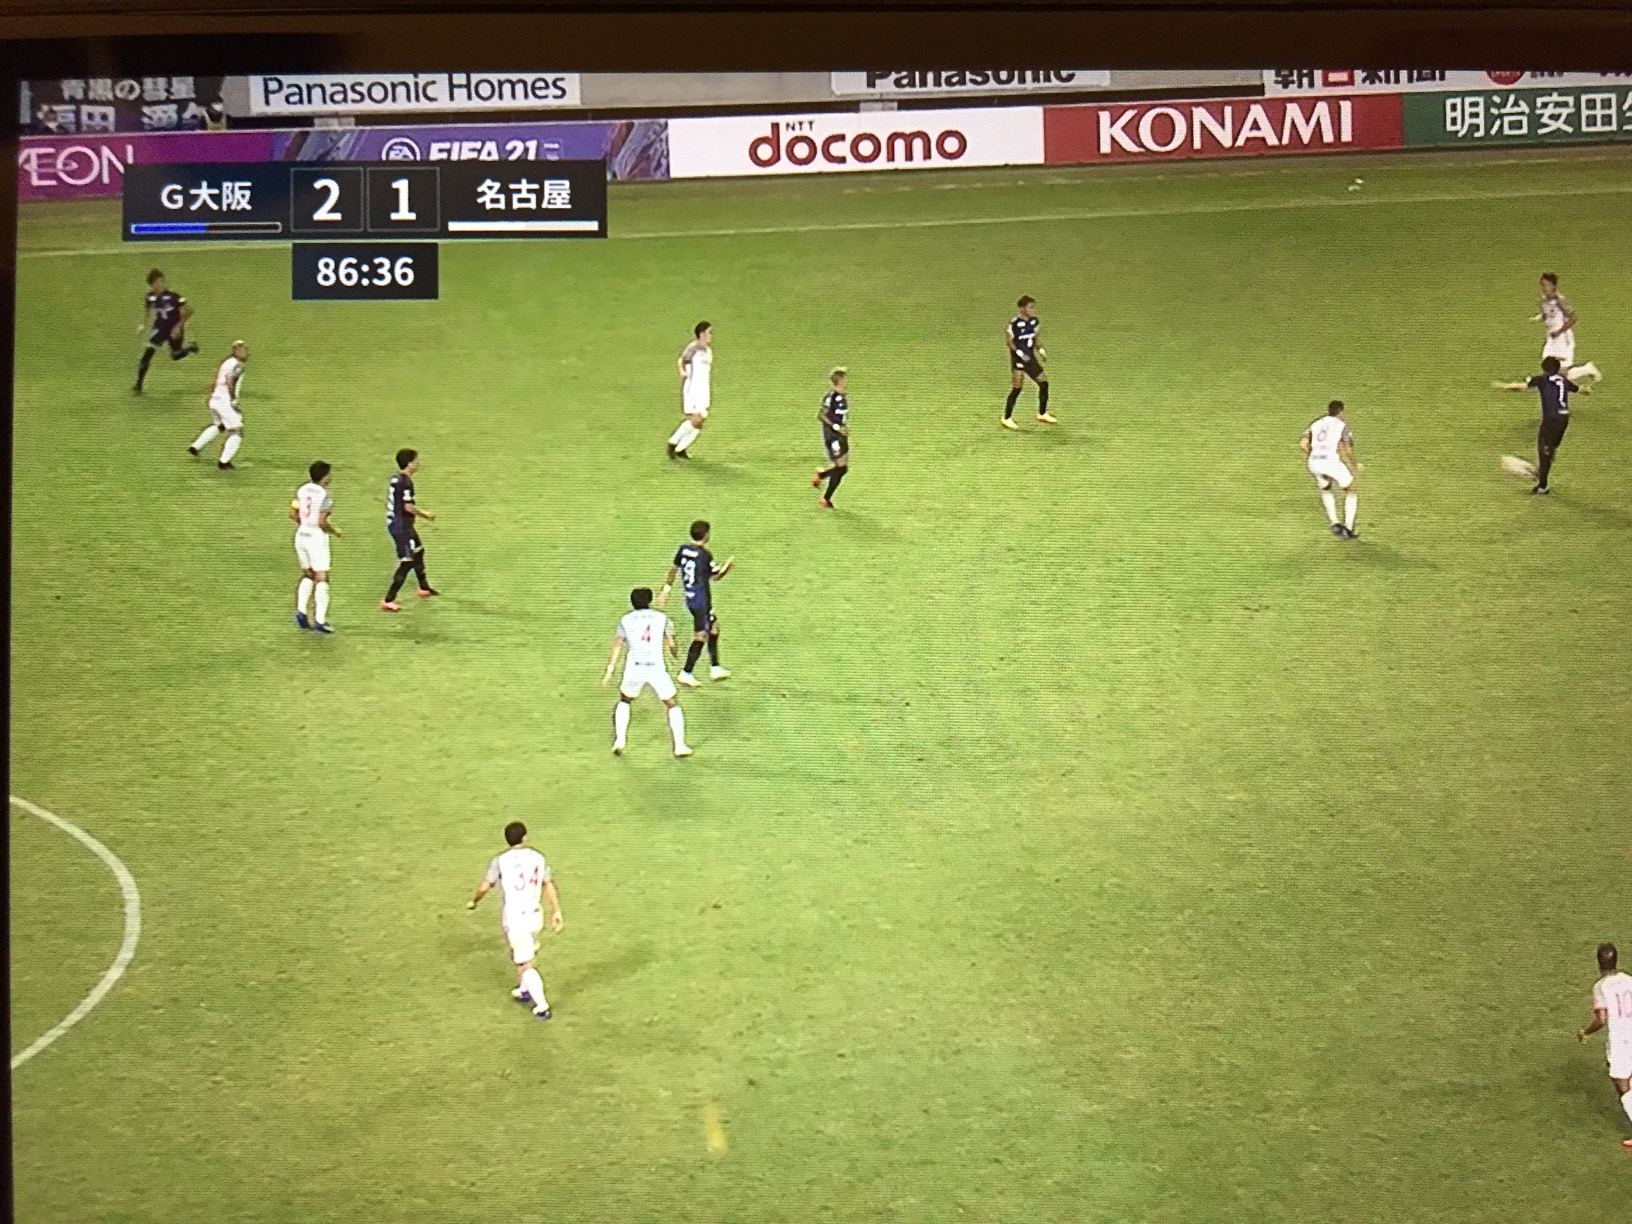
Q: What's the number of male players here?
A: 14